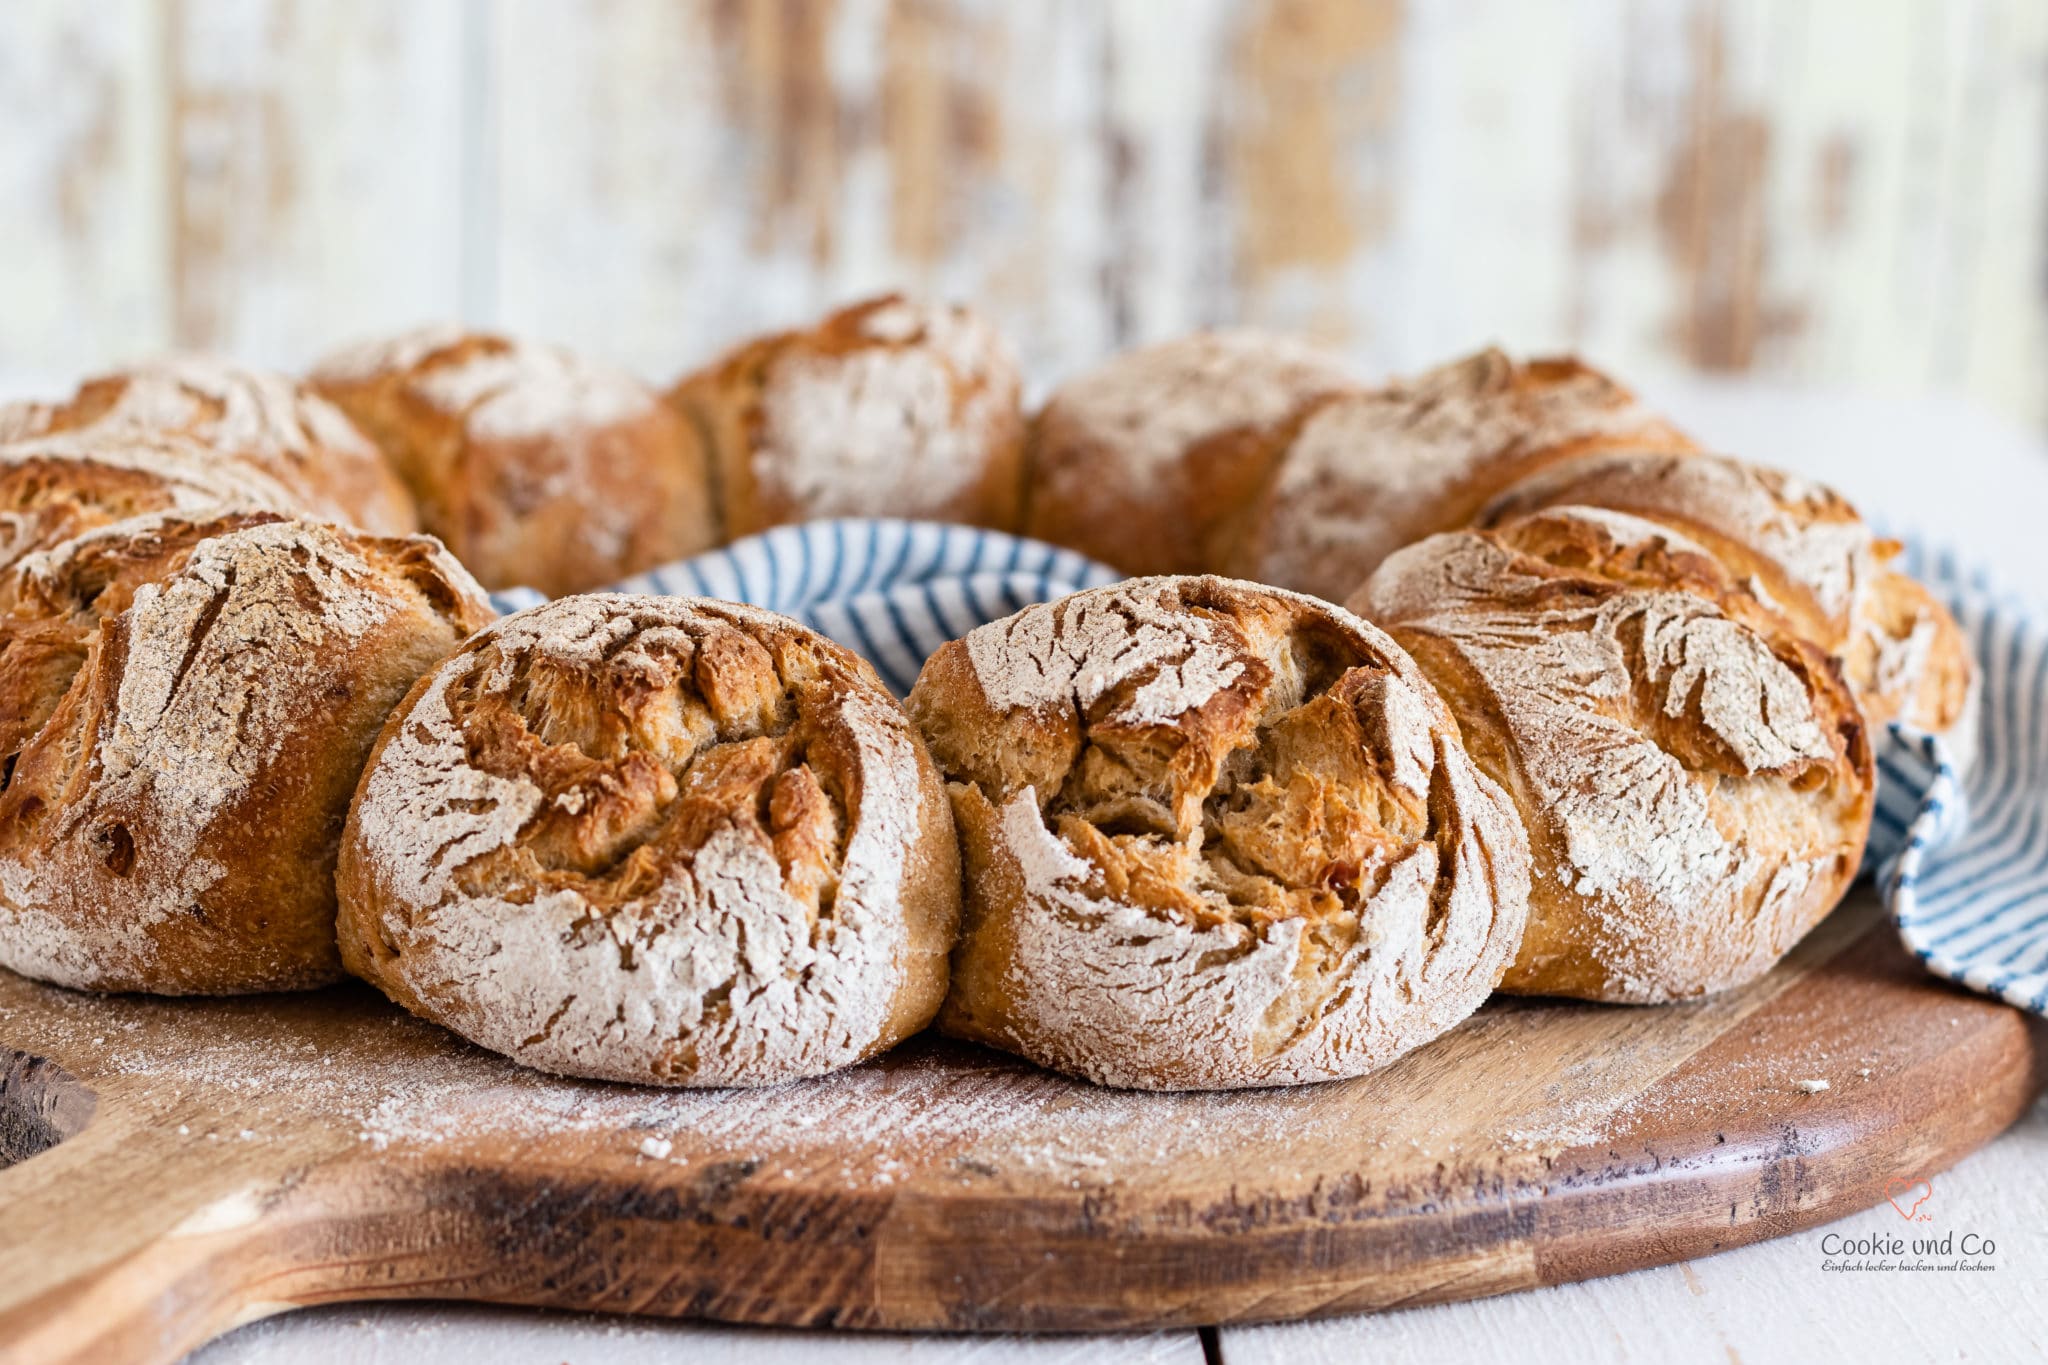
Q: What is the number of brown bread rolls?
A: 11